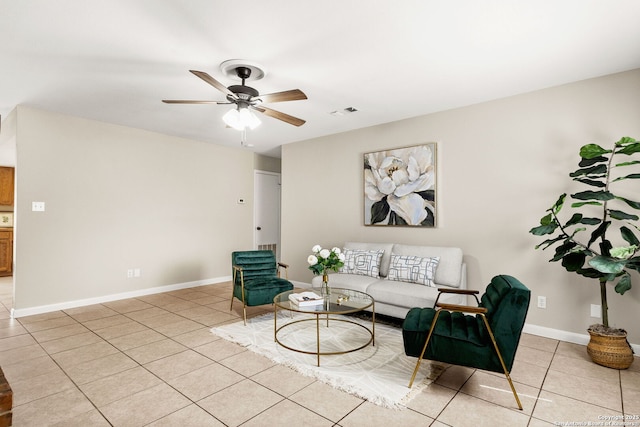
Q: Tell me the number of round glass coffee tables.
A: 1